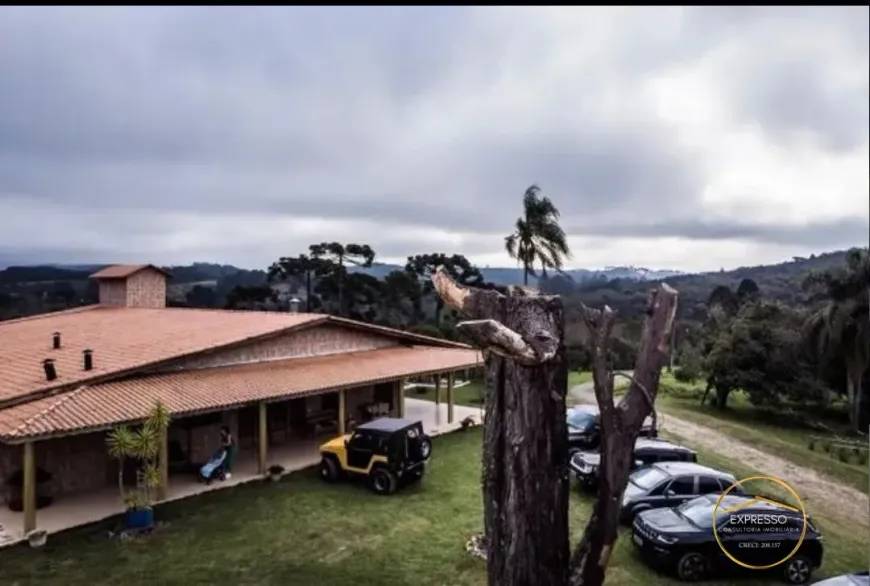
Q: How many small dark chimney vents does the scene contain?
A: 3